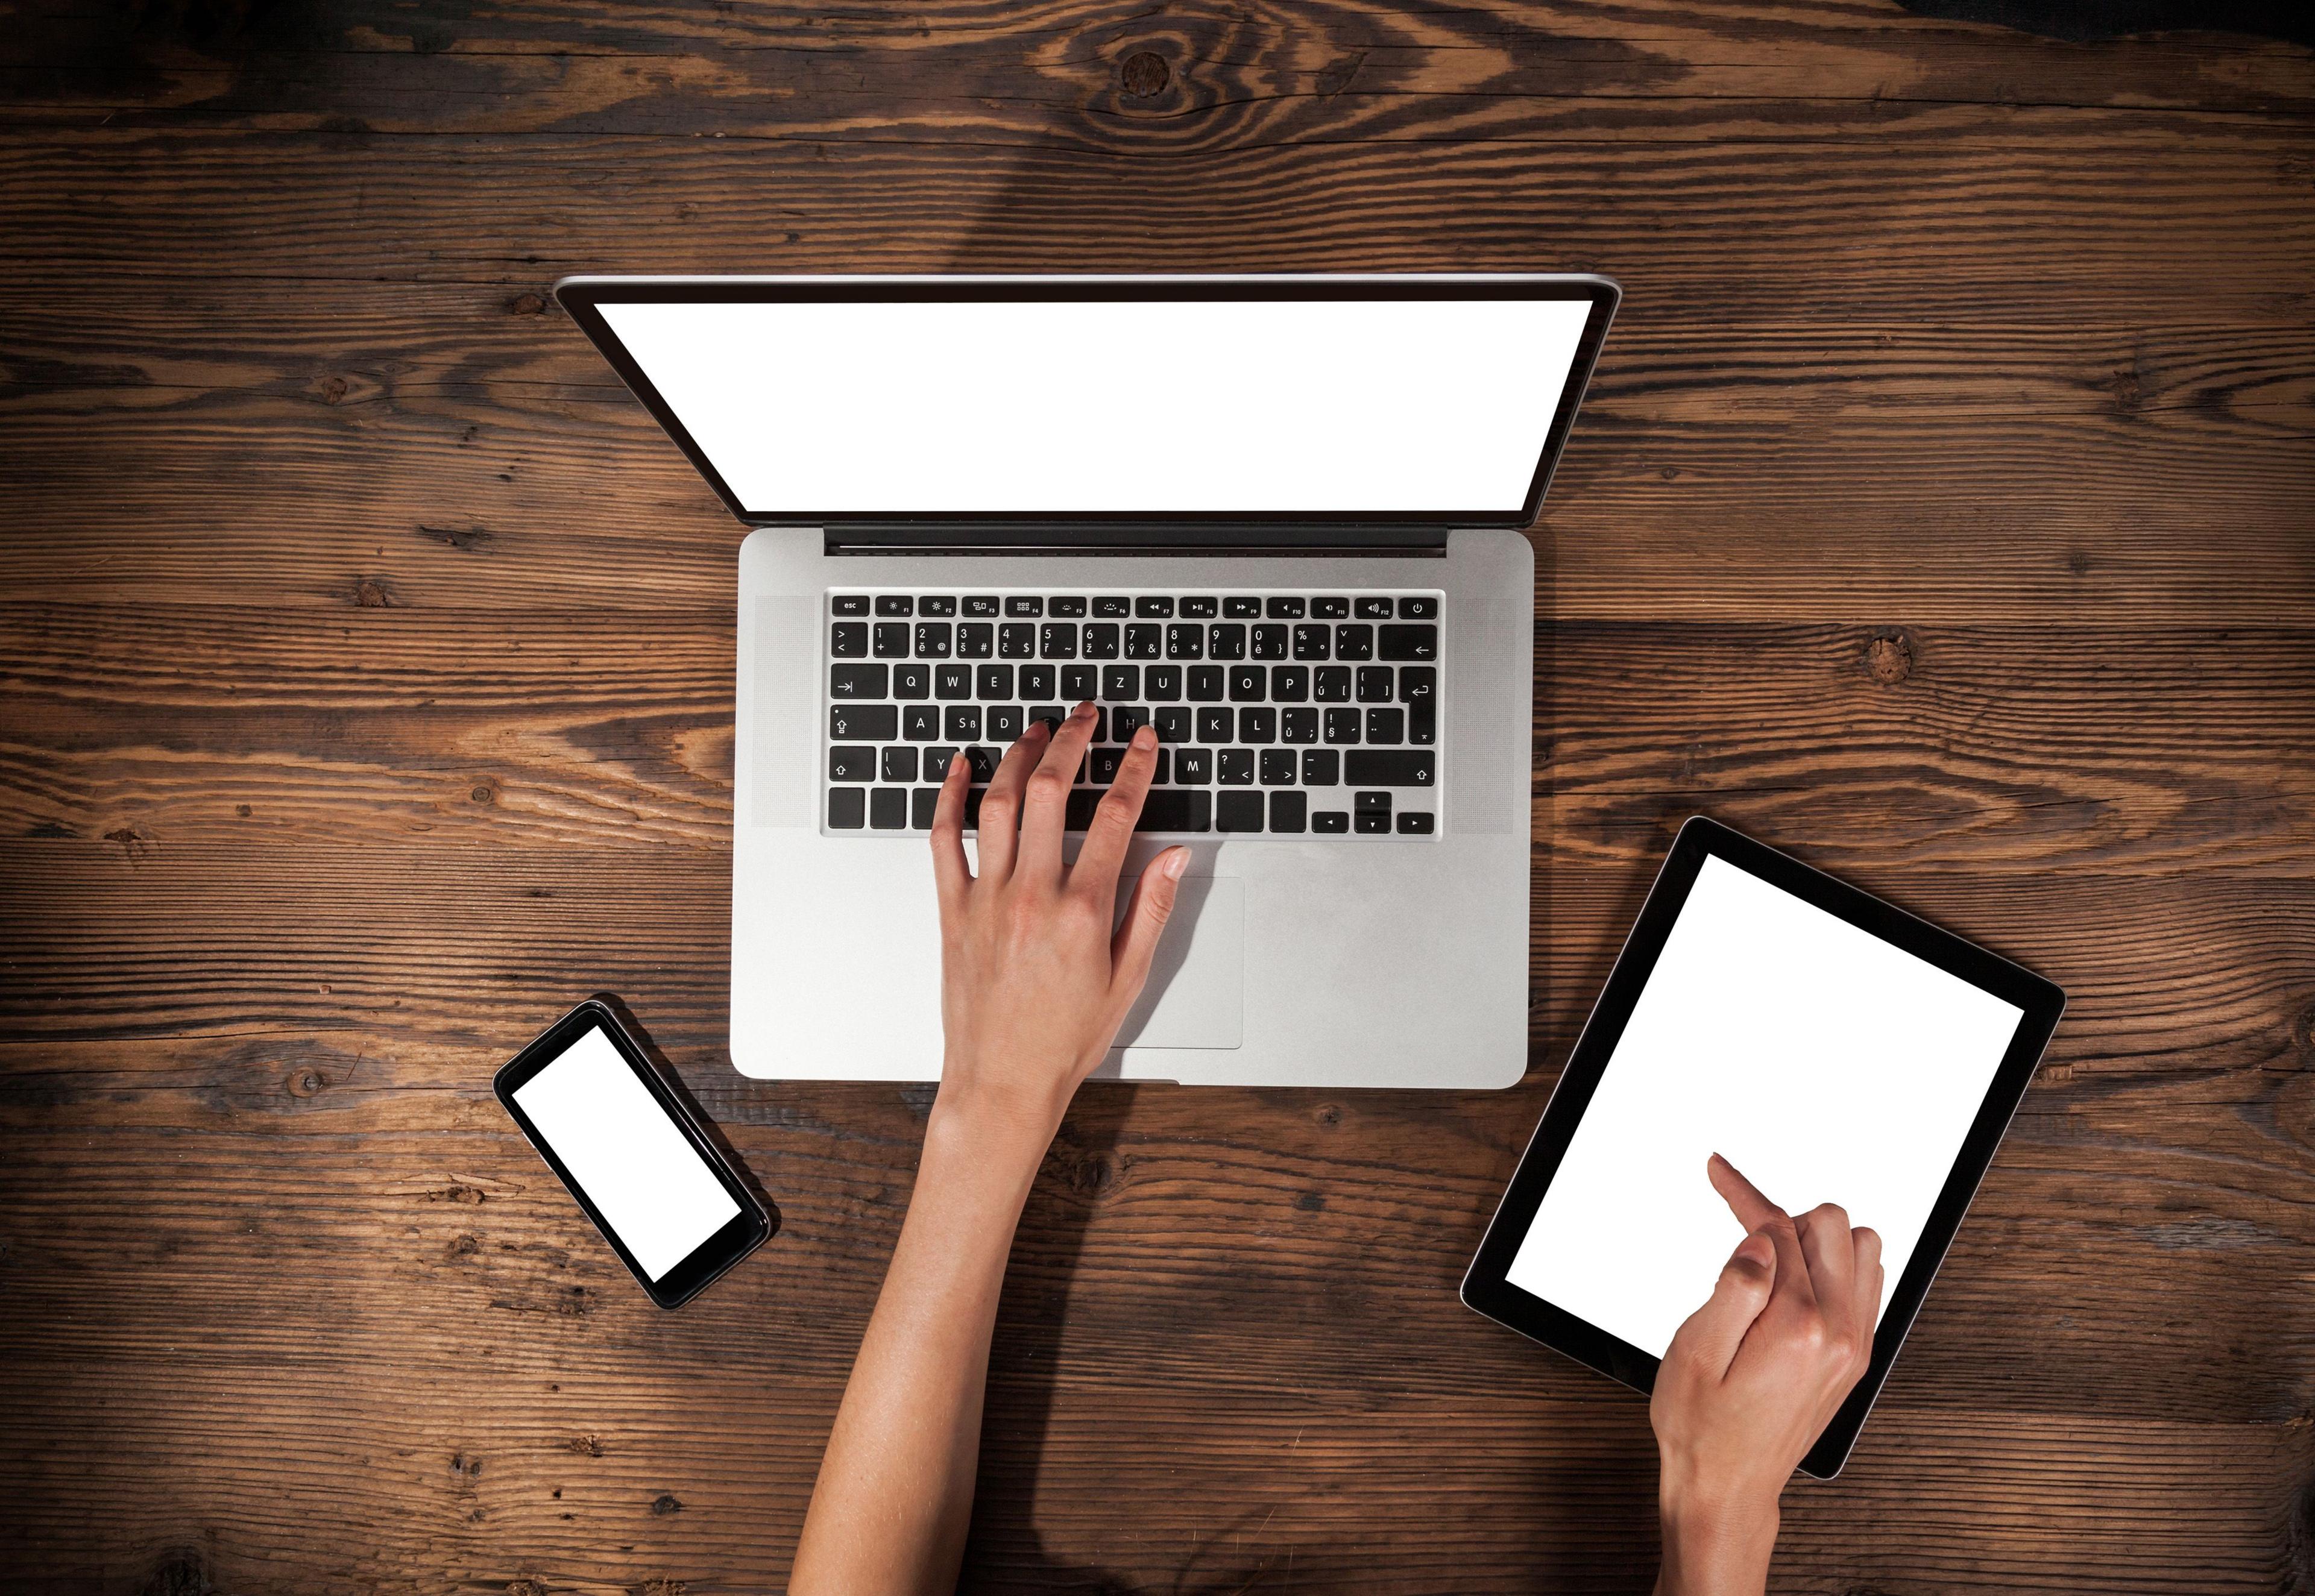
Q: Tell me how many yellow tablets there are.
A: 0